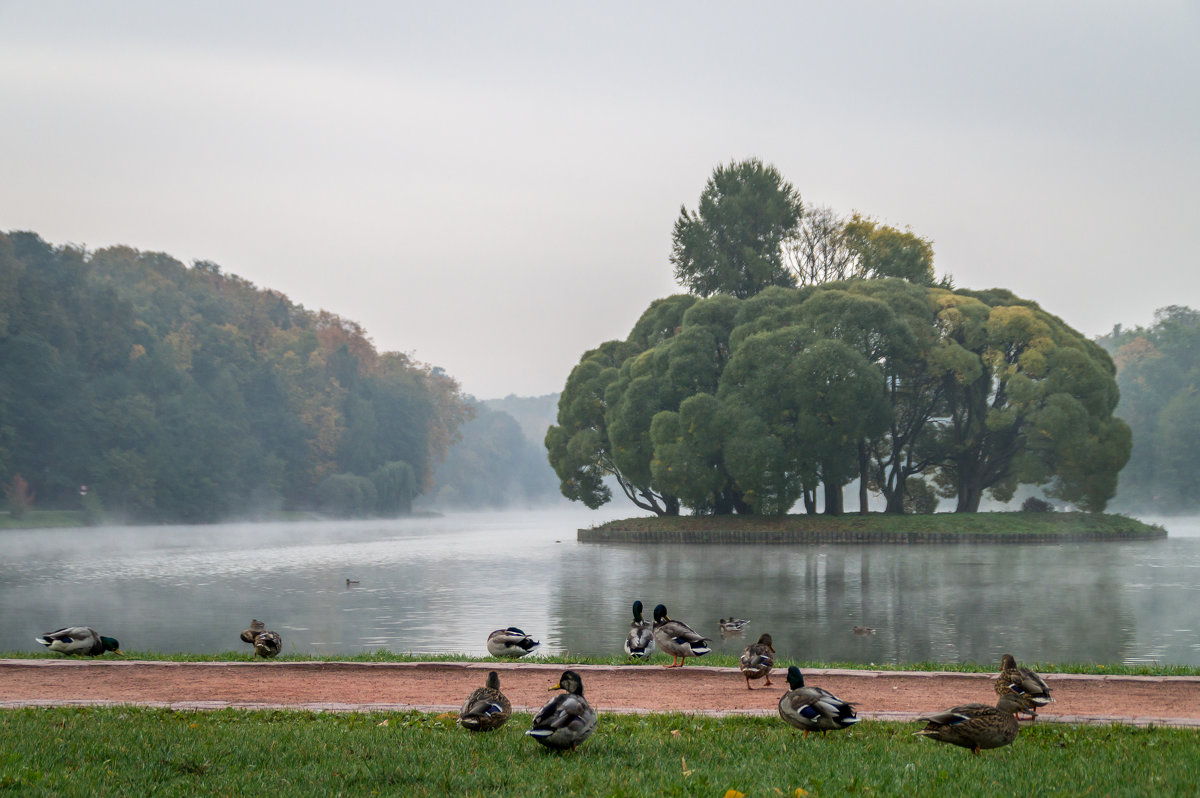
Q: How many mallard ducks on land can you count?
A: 11